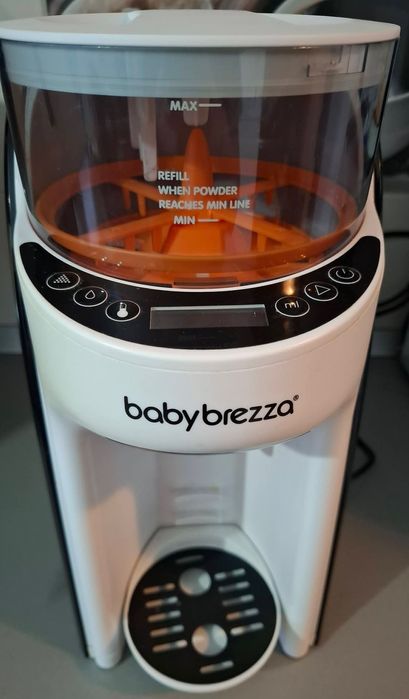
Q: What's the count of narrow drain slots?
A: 12